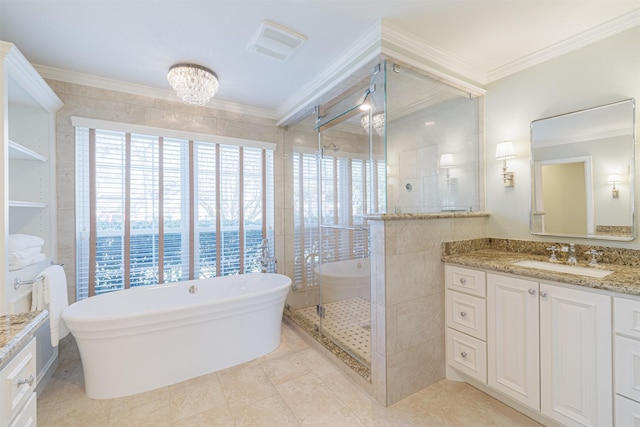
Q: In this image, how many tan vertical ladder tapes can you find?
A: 7